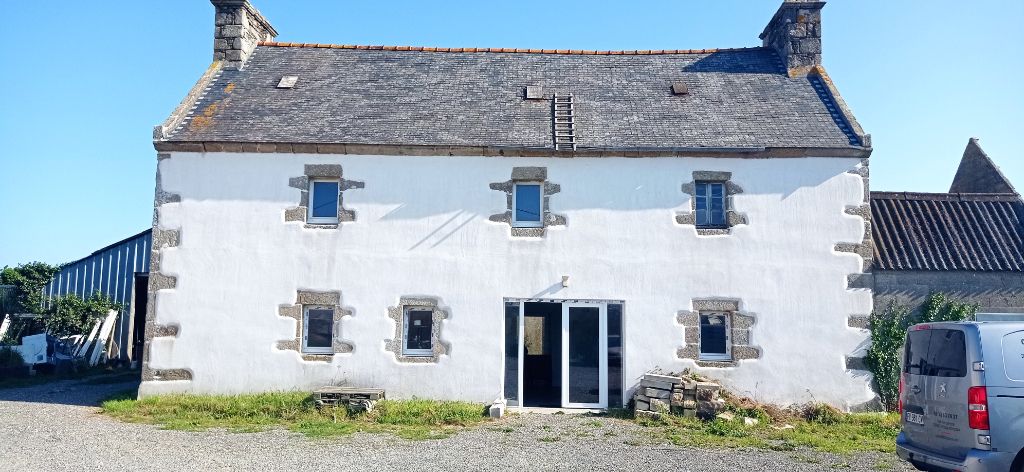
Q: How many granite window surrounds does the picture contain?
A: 6